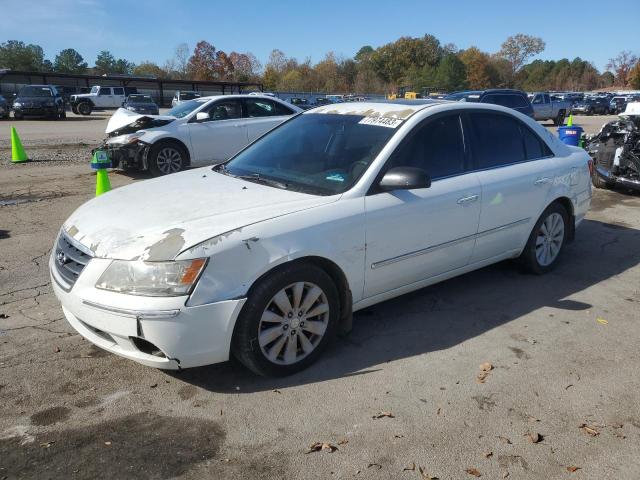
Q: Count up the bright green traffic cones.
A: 3